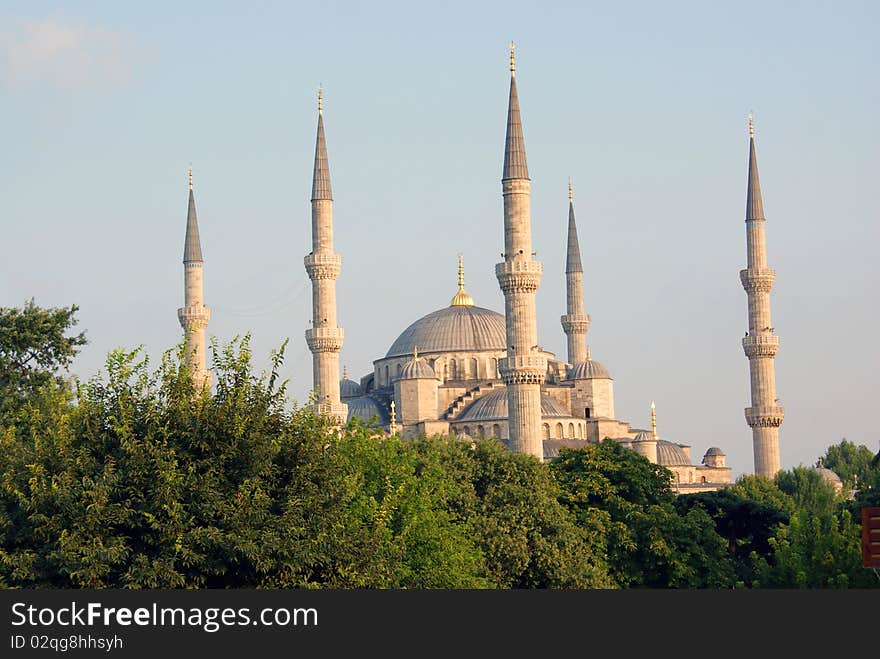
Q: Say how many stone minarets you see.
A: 5